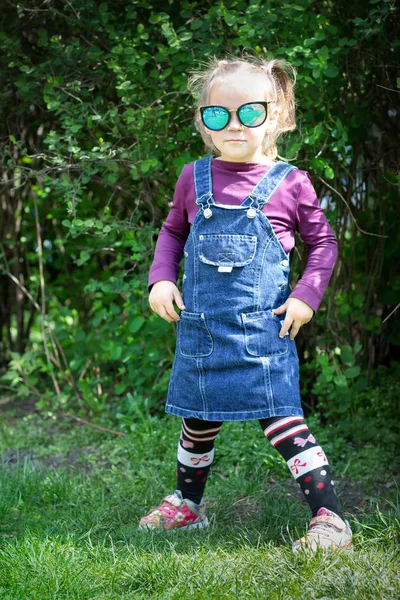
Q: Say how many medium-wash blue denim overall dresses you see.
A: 1